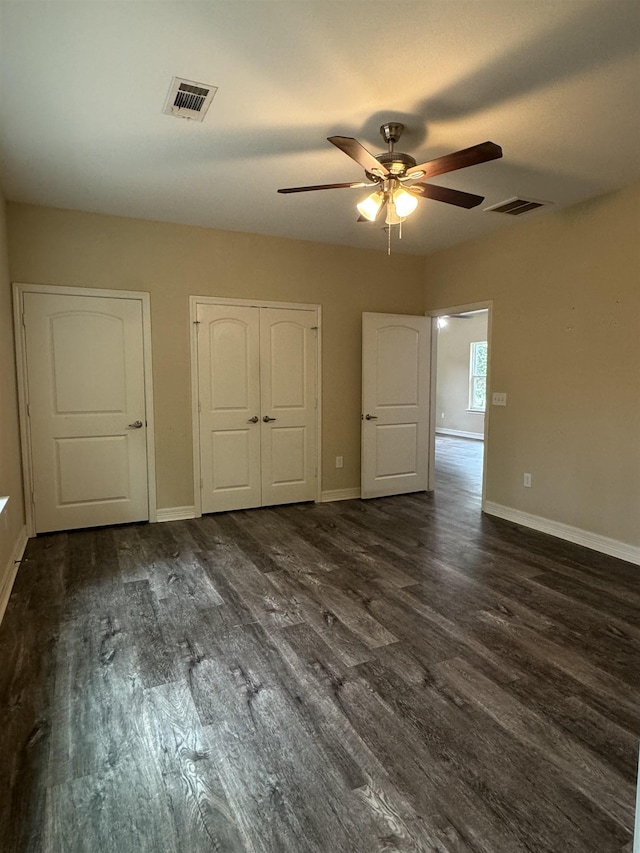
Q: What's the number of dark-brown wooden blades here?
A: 5